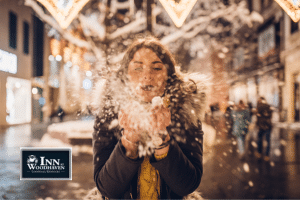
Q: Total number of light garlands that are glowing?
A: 3